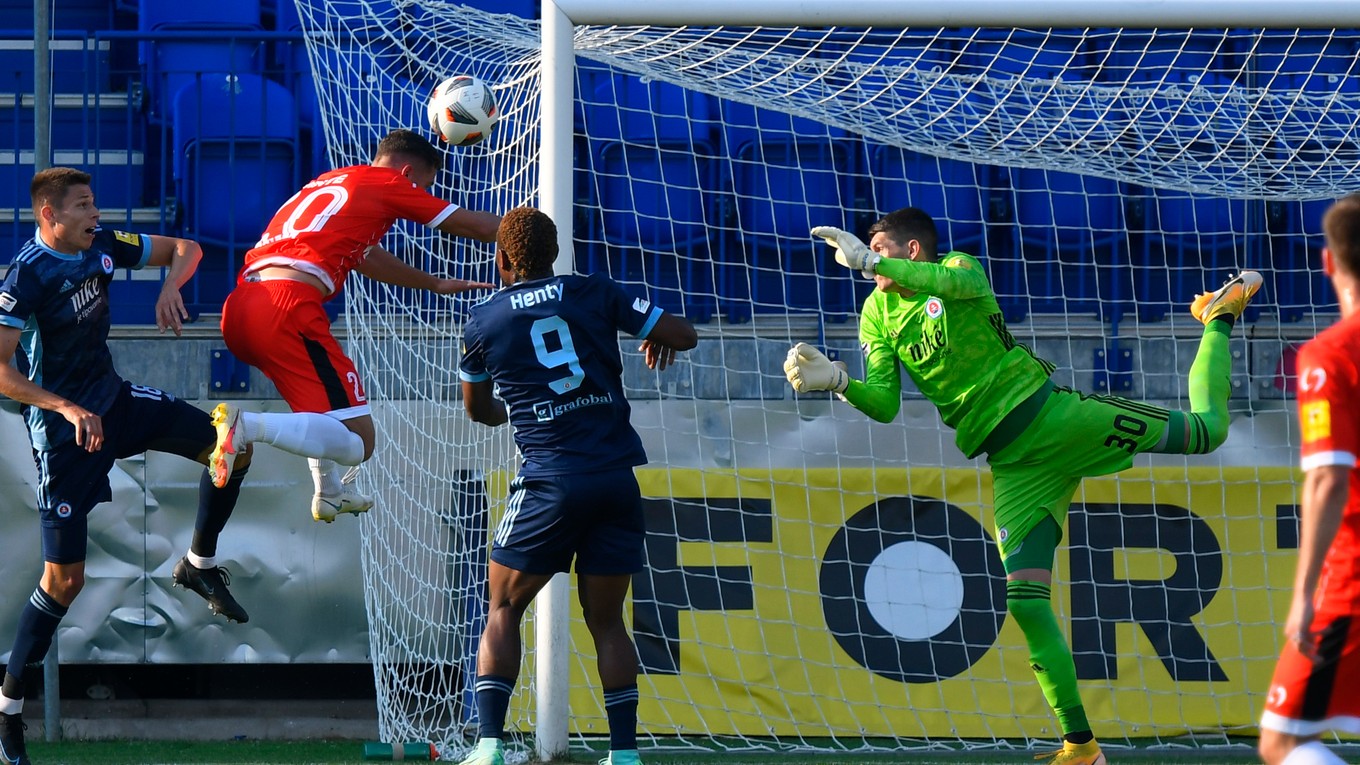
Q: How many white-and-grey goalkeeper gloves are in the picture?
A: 2